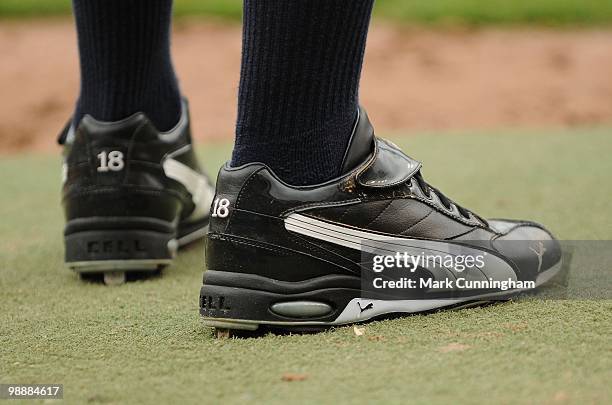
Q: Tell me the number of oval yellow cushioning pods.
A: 0